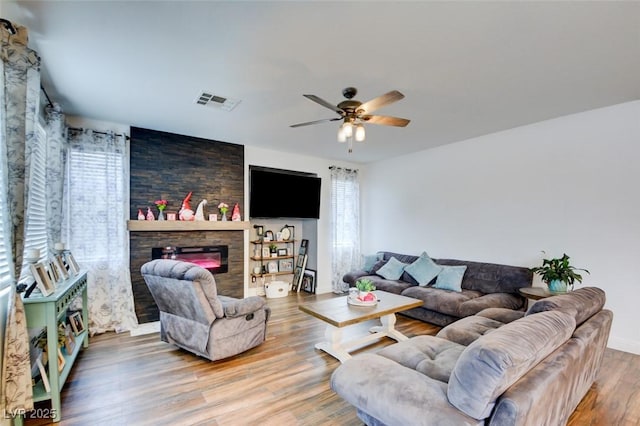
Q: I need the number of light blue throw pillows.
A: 4